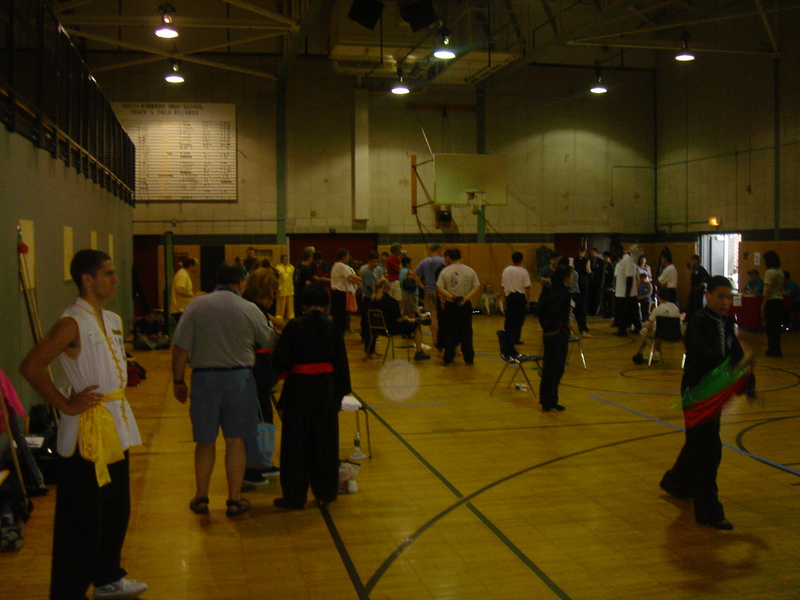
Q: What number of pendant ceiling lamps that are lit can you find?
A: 6